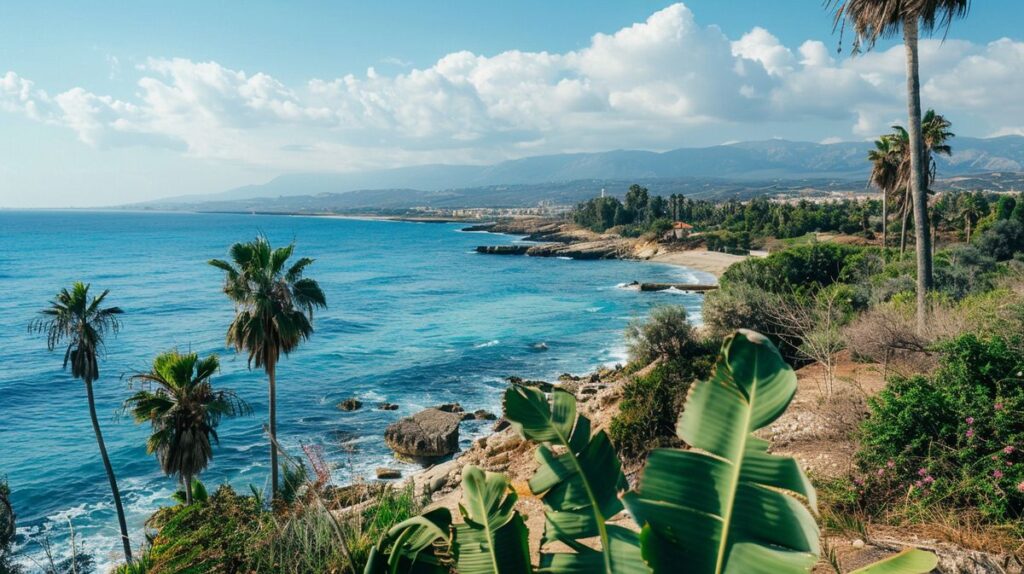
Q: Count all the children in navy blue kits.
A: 0